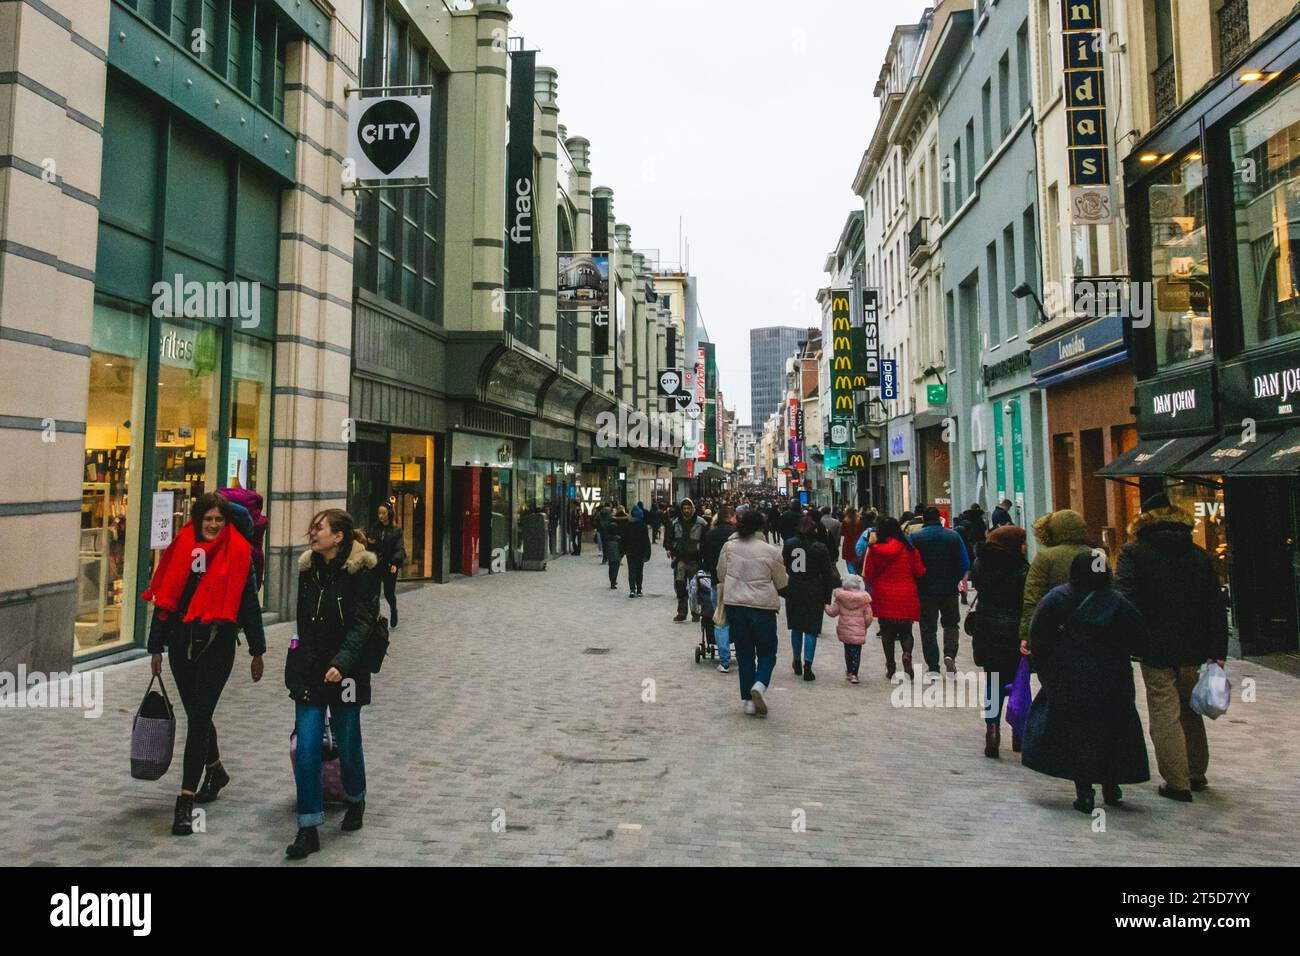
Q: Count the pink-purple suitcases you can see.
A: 1